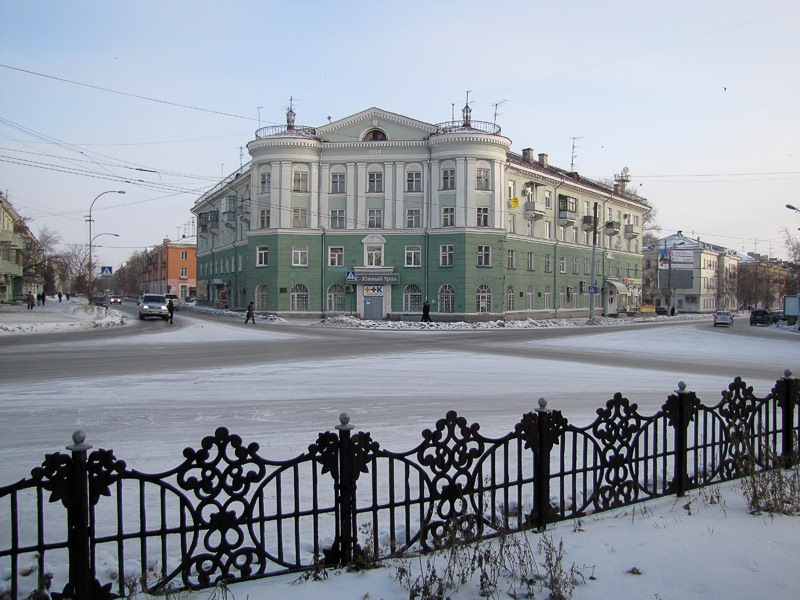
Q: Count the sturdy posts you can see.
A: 5